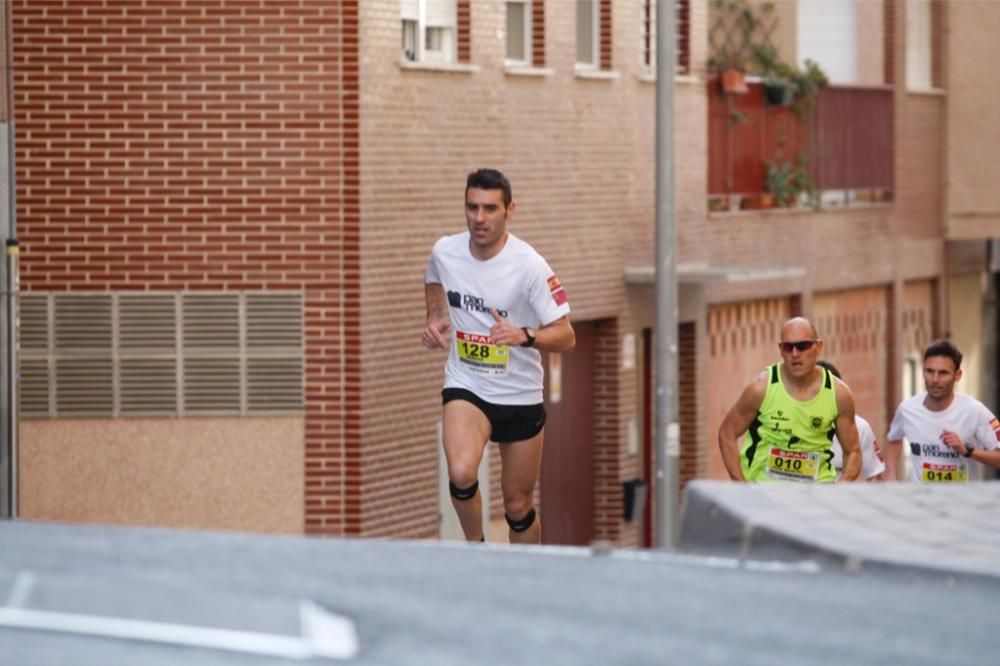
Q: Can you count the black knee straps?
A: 2